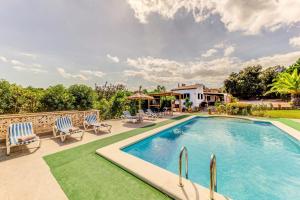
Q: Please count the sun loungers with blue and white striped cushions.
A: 3